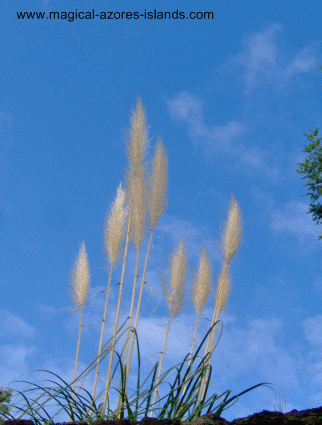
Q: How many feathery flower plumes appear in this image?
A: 9